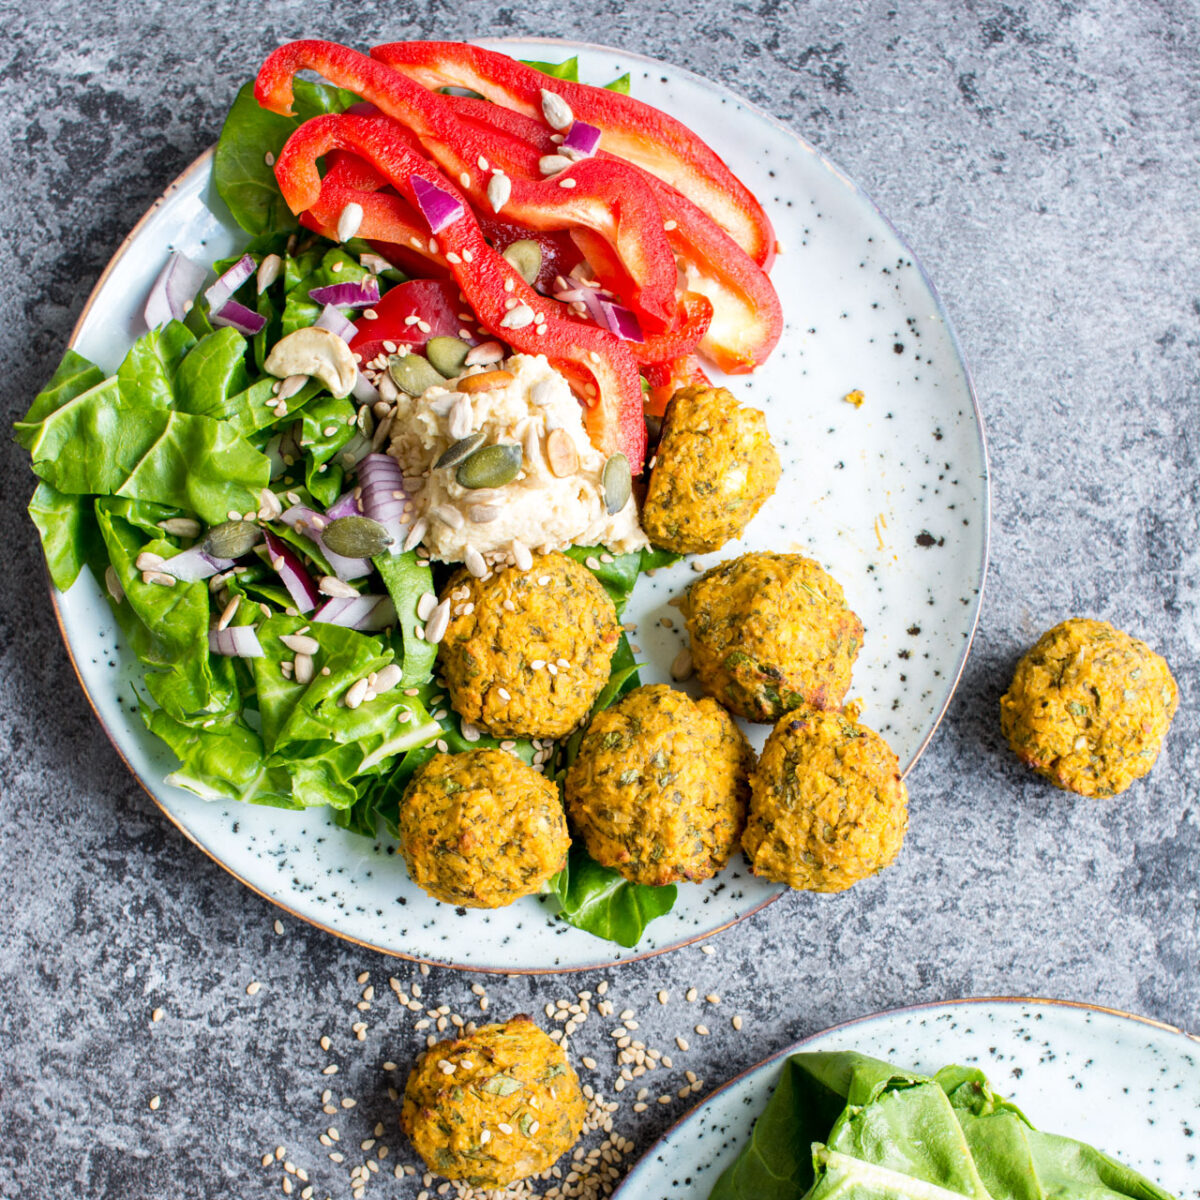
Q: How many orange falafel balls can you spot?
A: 8